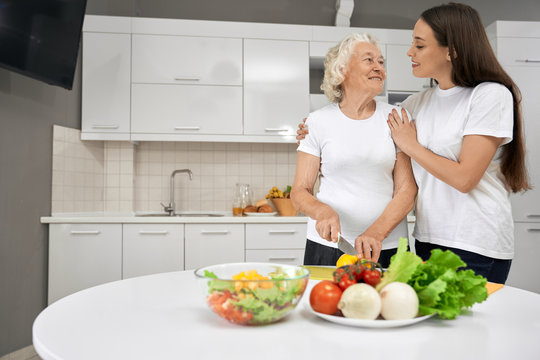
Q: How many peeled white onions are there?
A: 2